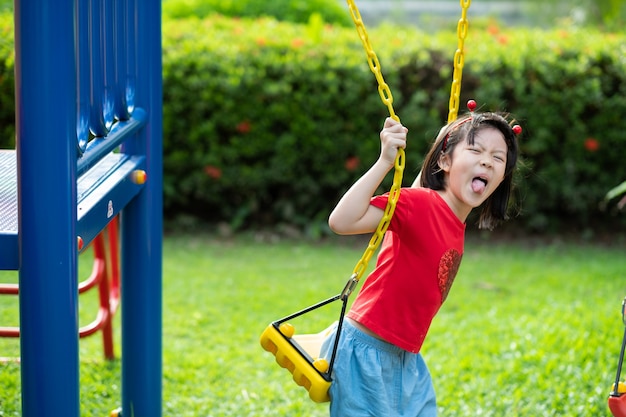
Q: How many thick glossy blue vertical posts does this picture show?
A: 2